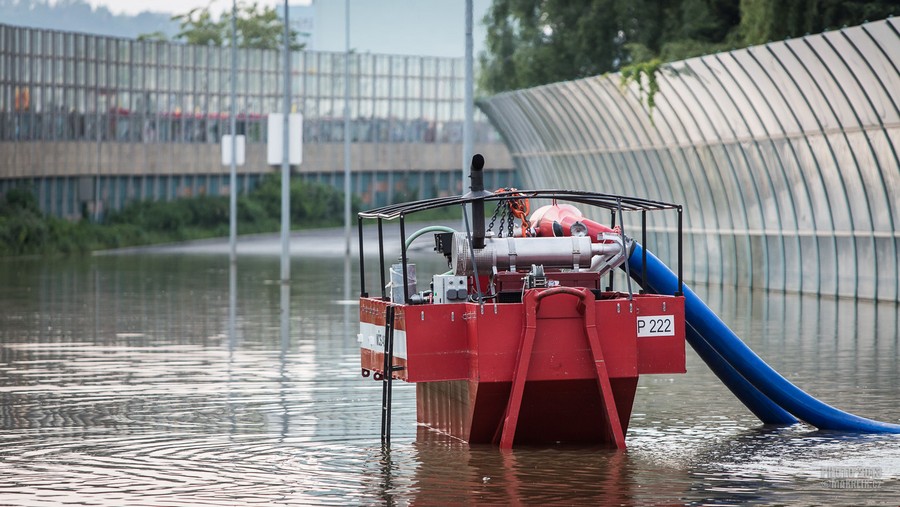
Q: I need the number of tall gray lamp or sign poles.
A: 4